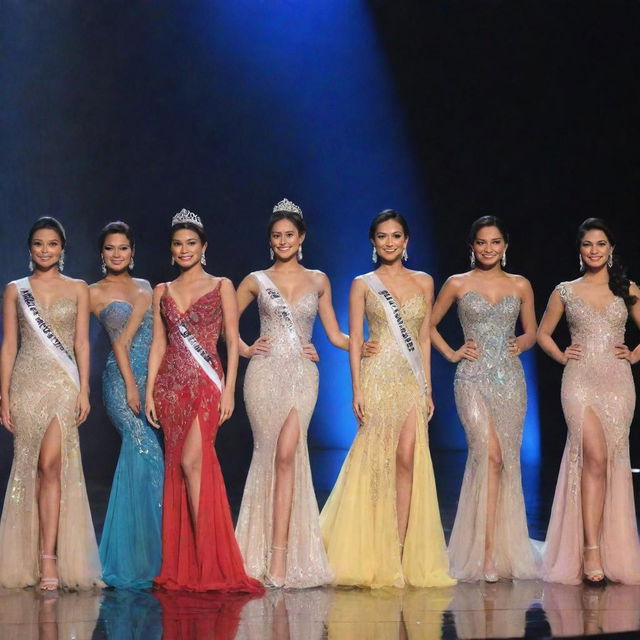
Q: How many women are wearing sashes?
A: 4